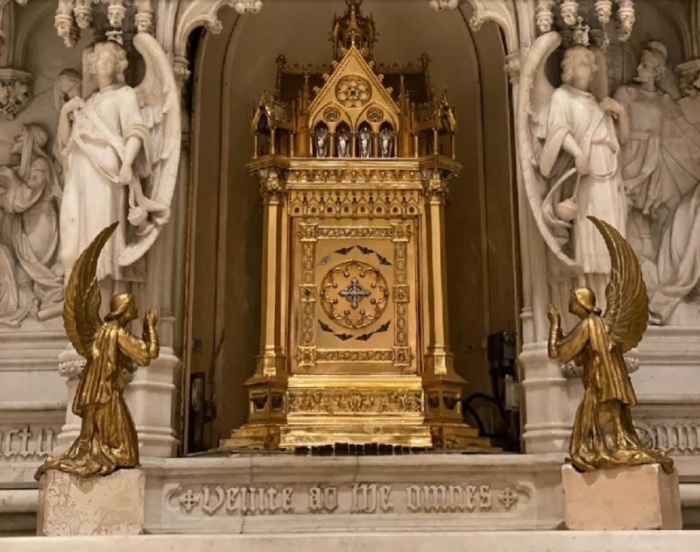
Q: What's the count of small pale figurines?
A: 4